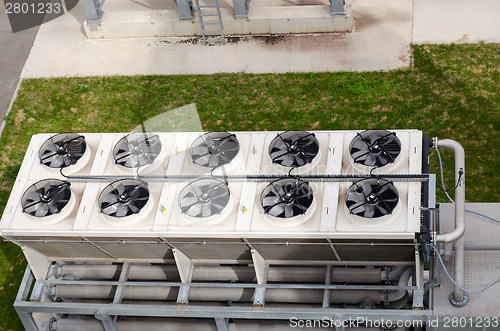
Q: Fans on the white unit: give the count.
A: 10